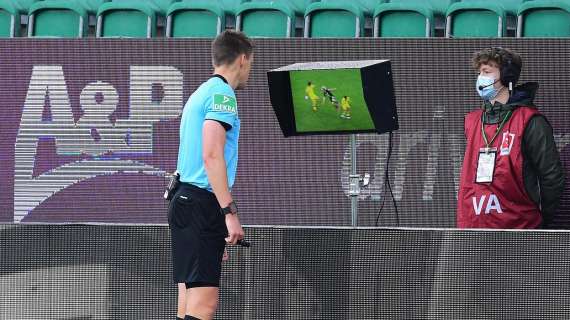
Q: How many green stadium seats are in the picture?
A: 9